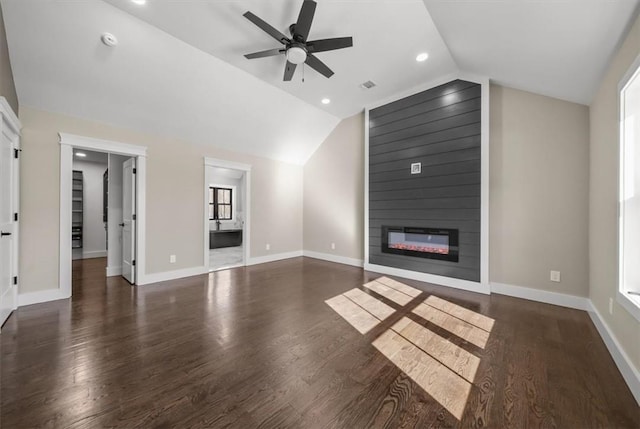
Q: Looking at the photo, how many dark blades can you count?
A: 6